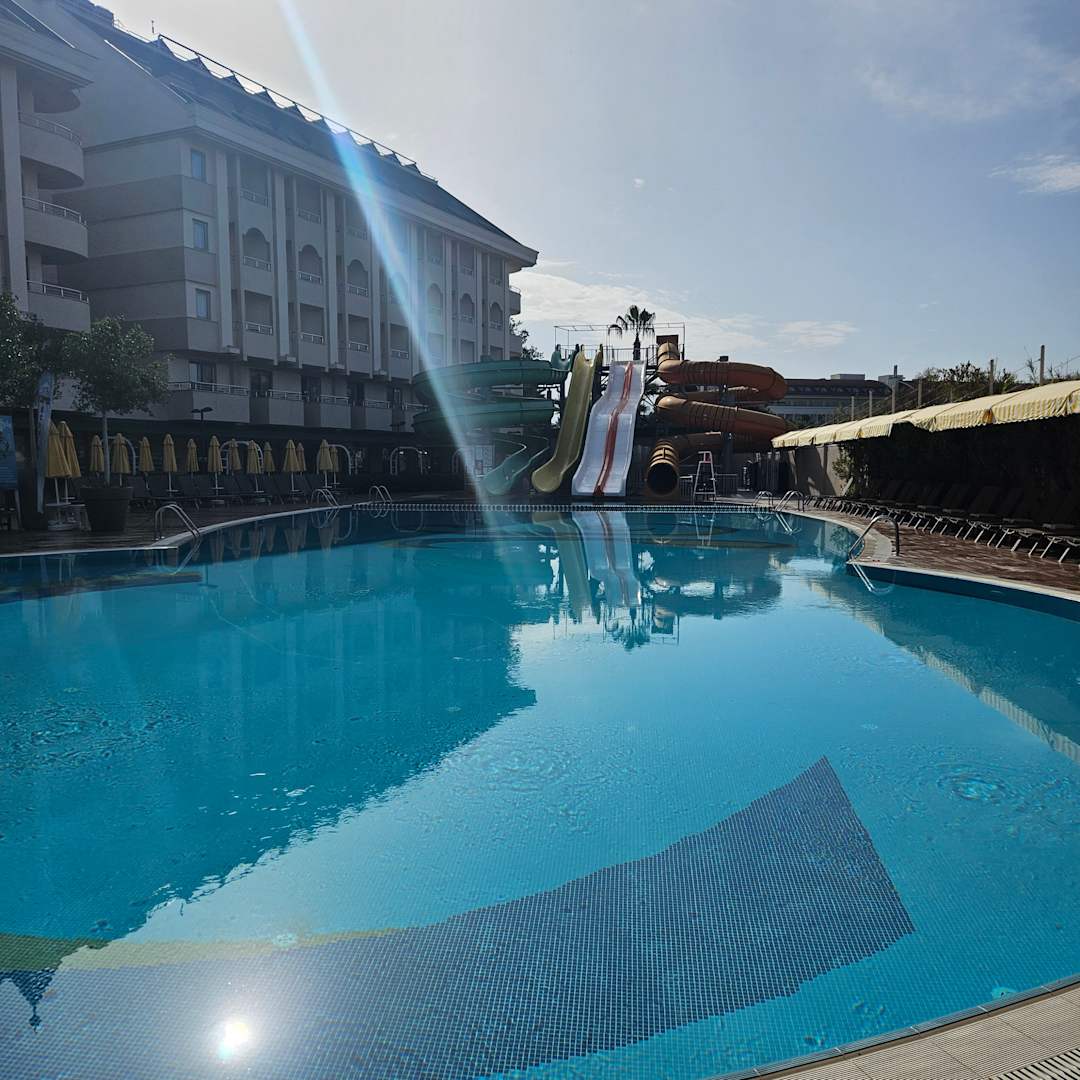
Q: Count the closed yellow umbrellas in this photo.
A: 15